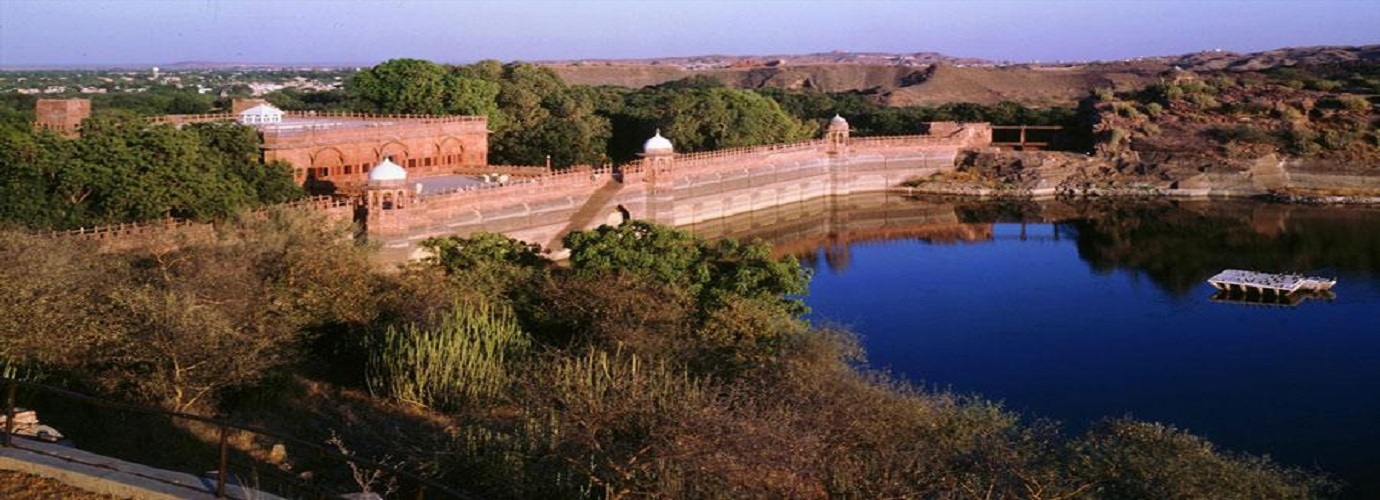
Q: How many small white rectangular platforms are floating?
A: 1